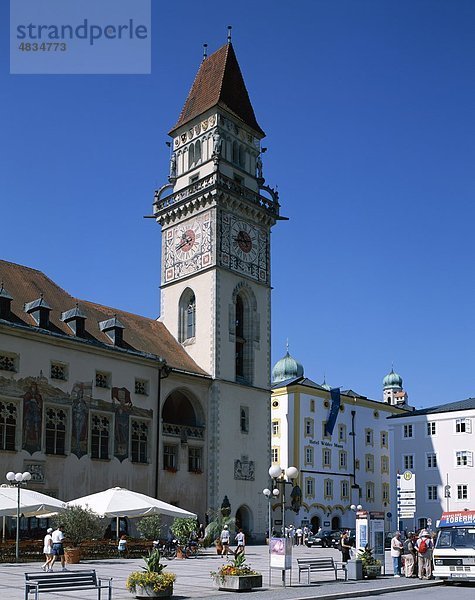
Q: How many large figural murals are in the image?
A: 3